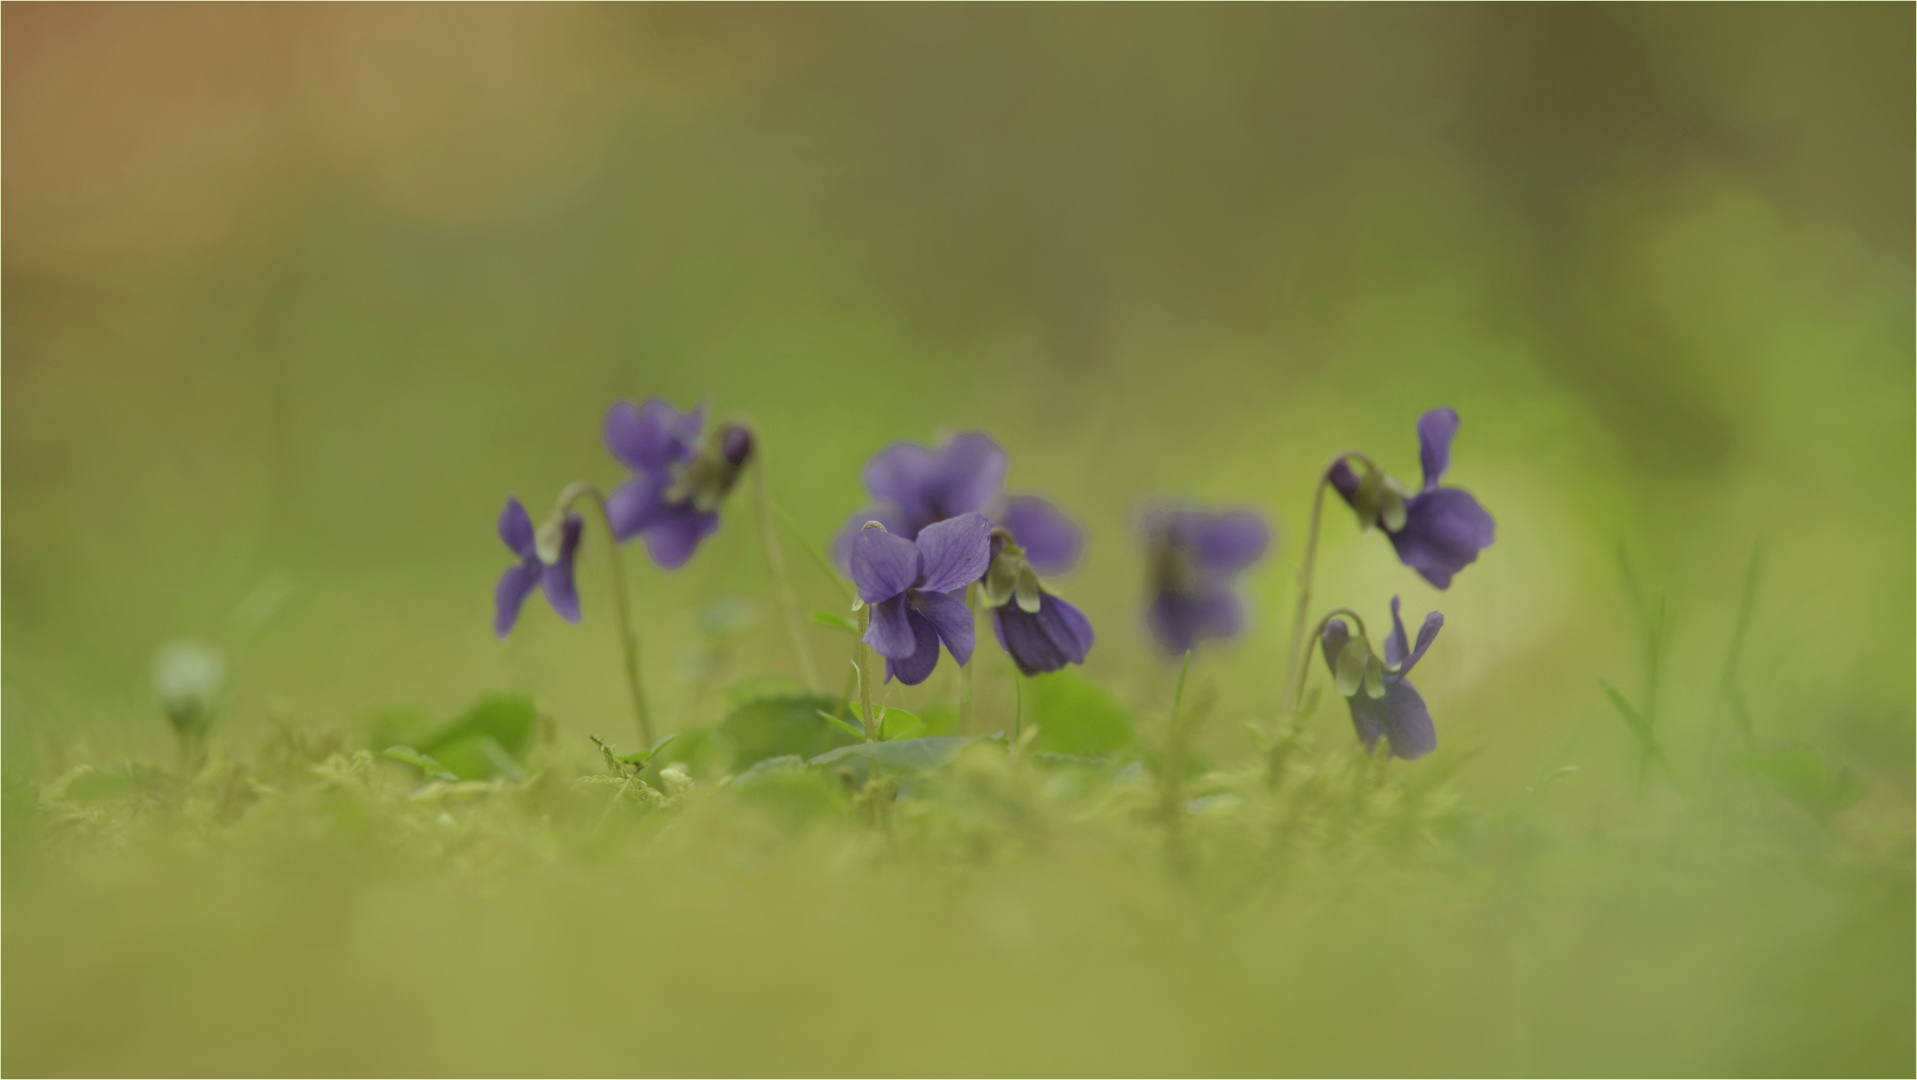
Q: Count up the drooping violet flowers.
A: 8